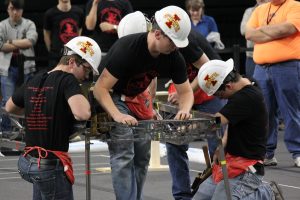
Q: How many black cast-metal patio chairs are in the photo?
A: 0